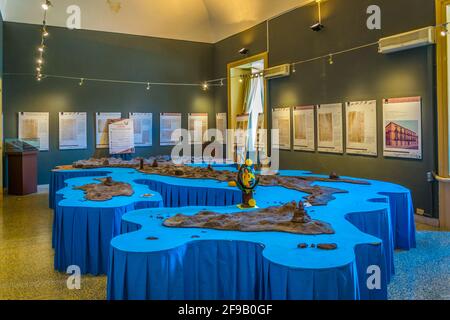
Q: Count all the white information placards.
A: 13